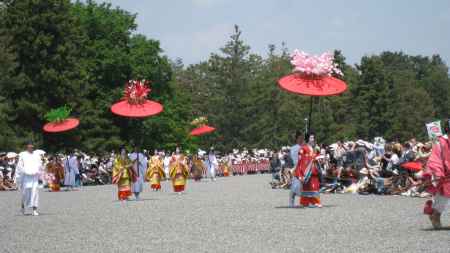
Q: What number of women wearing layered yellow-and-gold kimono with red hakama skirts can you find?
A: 3